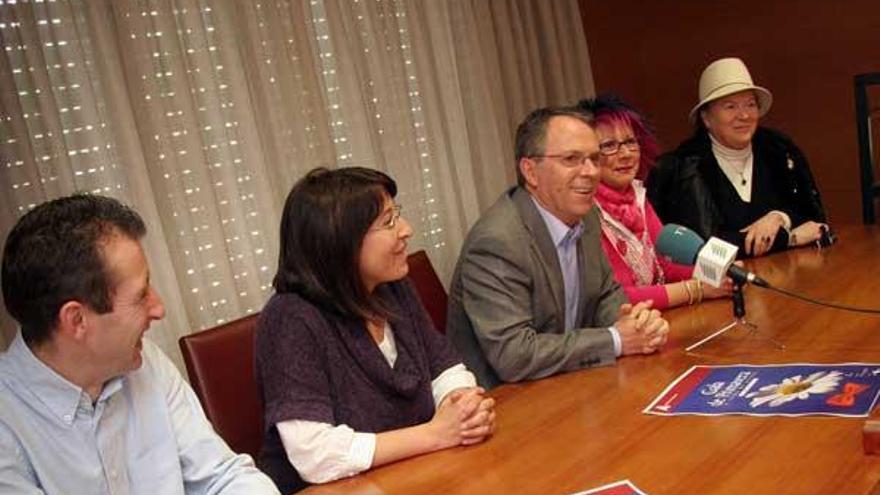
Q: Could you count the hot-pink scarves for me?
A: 1